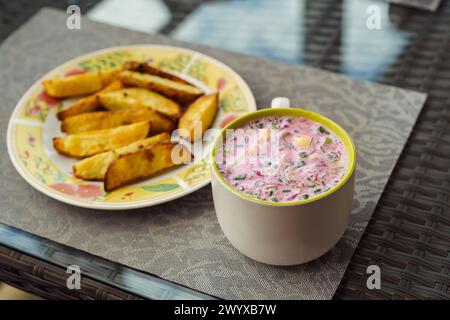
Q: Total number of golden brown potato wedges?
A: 10